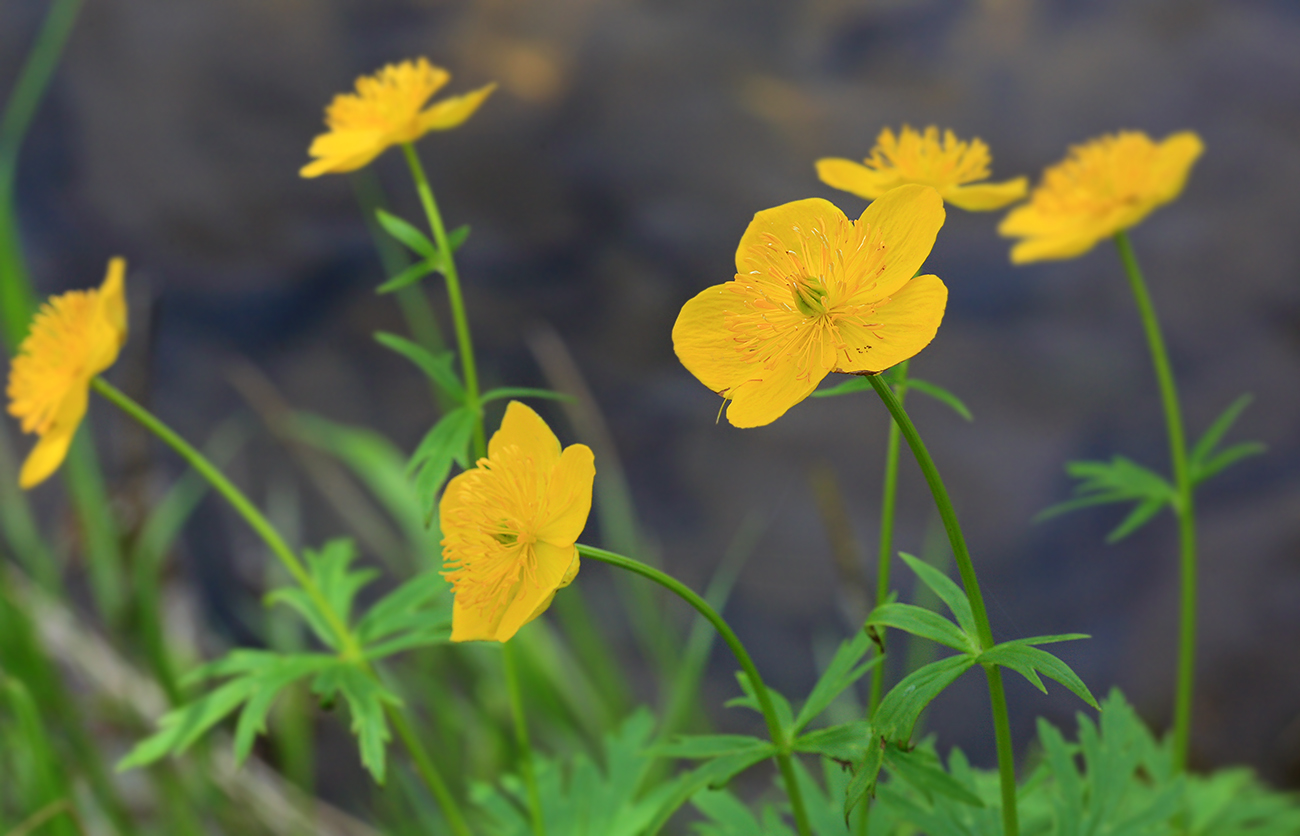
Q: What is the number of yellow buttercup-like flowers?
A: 6